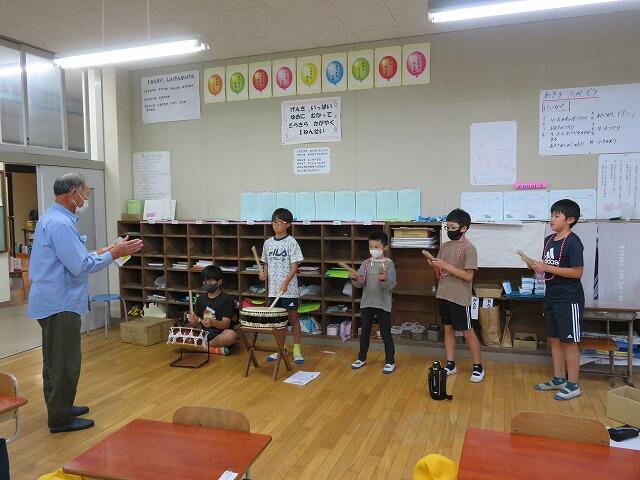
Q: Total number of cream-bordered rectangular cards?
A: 9